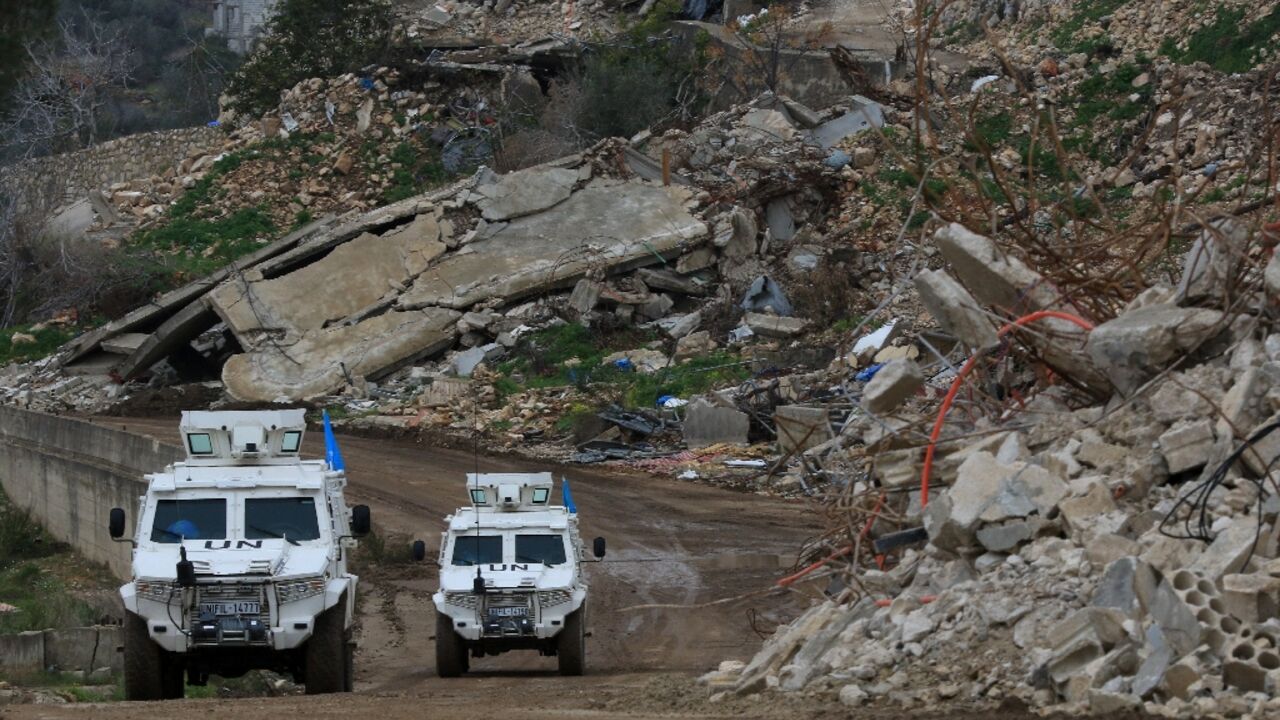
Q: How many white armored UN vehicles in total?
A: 2